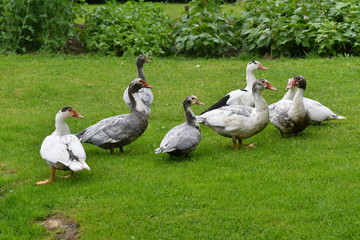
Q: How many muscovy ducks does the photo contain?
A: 8